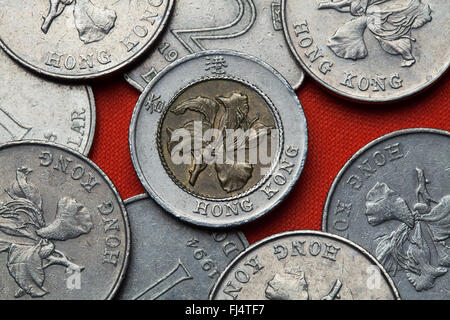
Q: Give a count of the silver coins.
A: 8